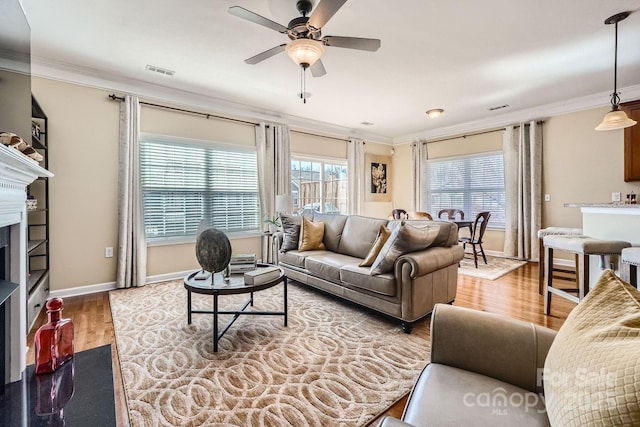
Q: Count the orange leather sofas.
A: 0